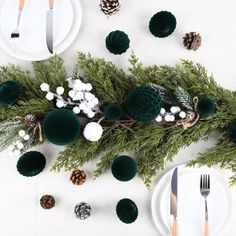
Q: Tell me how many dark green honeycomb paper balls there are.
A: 11